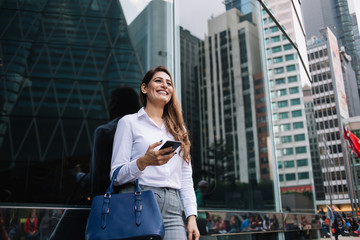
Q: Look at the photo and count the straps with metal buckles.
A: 2